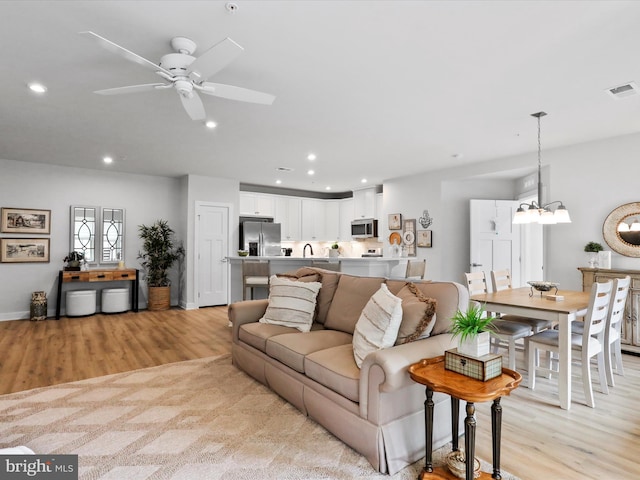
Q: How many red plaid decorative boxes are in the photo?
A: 0